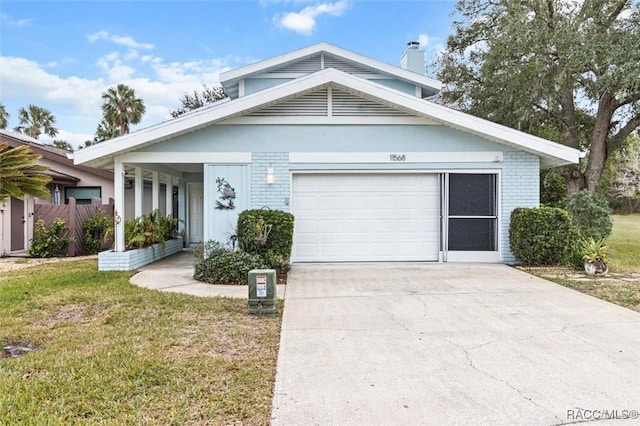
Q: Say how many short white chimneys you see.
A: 1